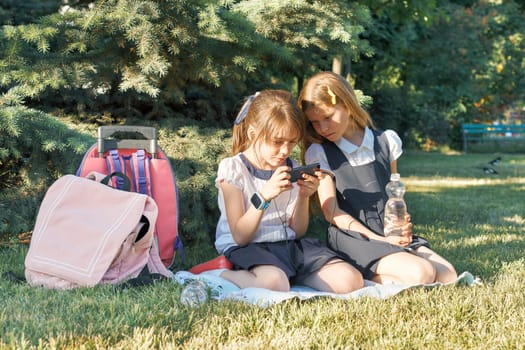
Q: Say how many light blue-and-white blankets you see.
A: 1